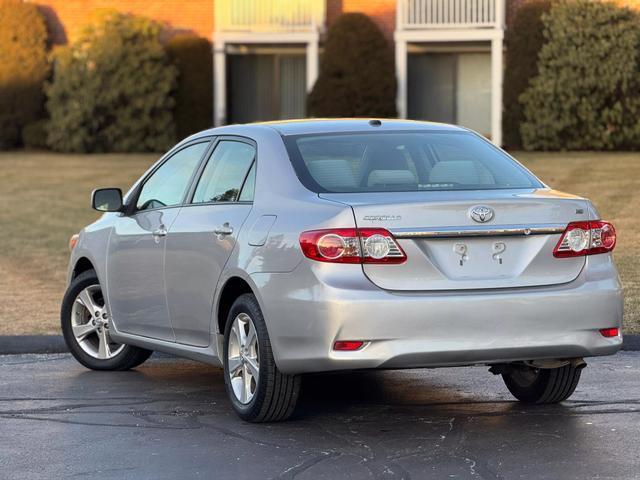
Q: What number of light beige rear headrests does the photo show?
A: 3